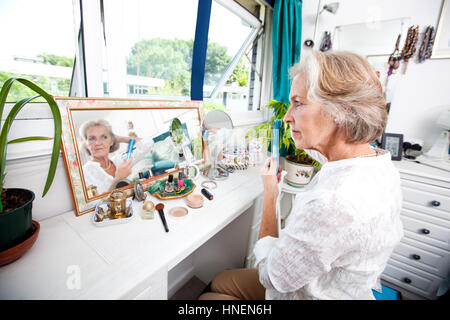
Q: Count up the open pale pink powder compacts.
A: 2